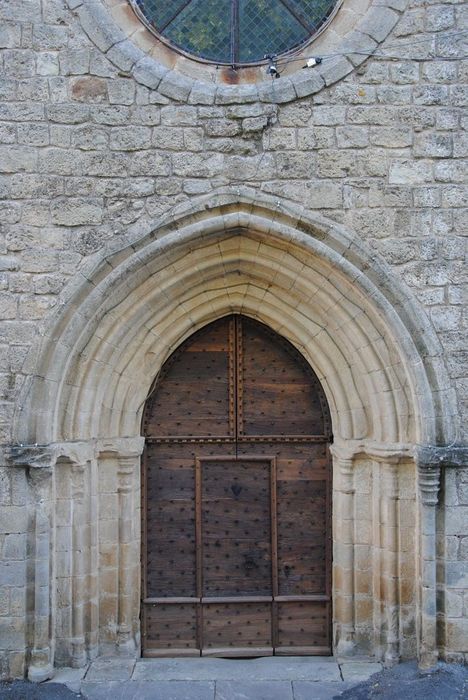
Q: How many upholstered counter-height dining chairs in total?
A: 0